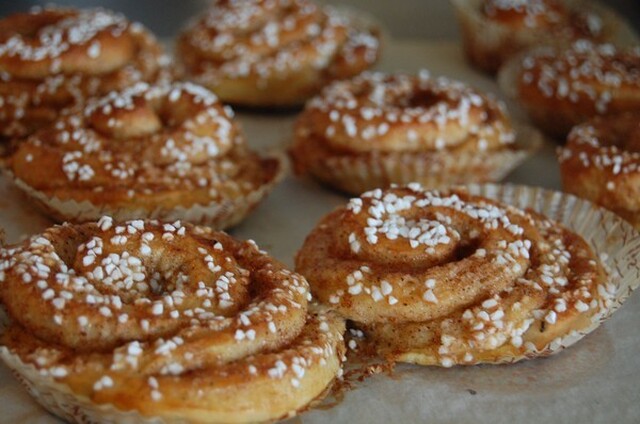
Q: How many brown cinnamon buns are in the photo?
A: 9